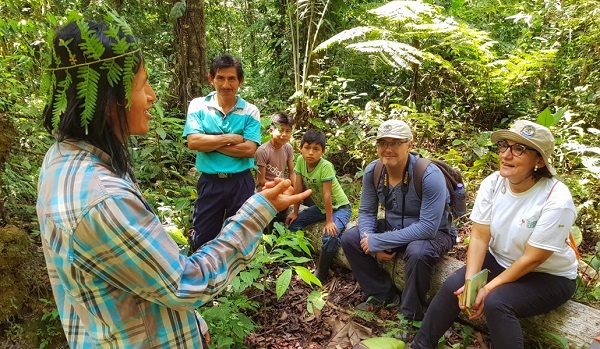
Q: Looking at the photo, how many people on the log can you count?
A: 4